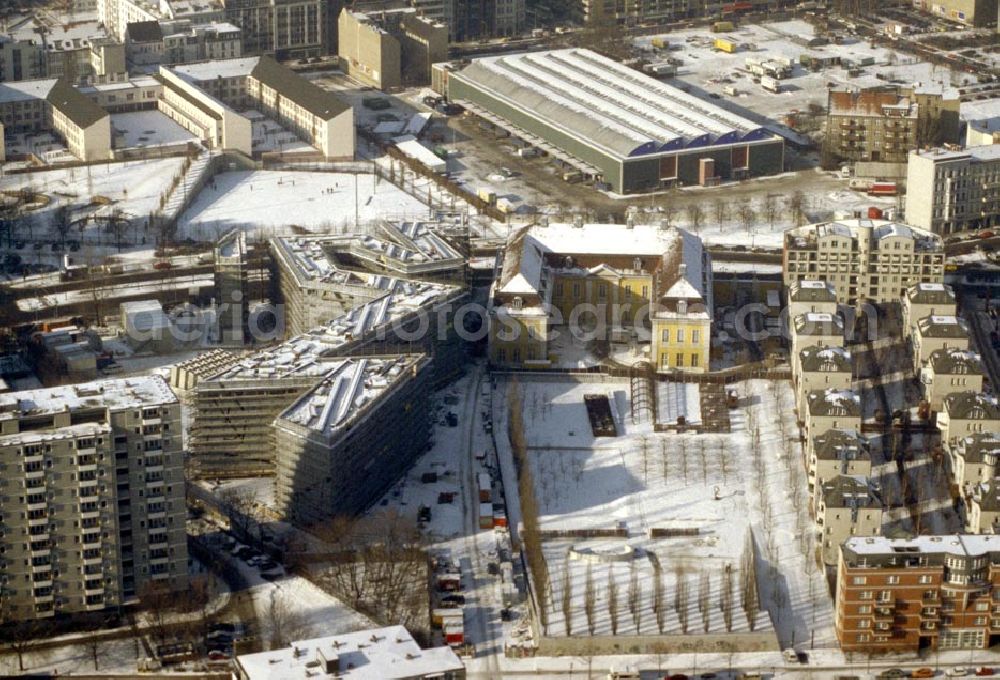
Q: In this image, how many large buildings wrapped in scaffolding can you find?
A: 1